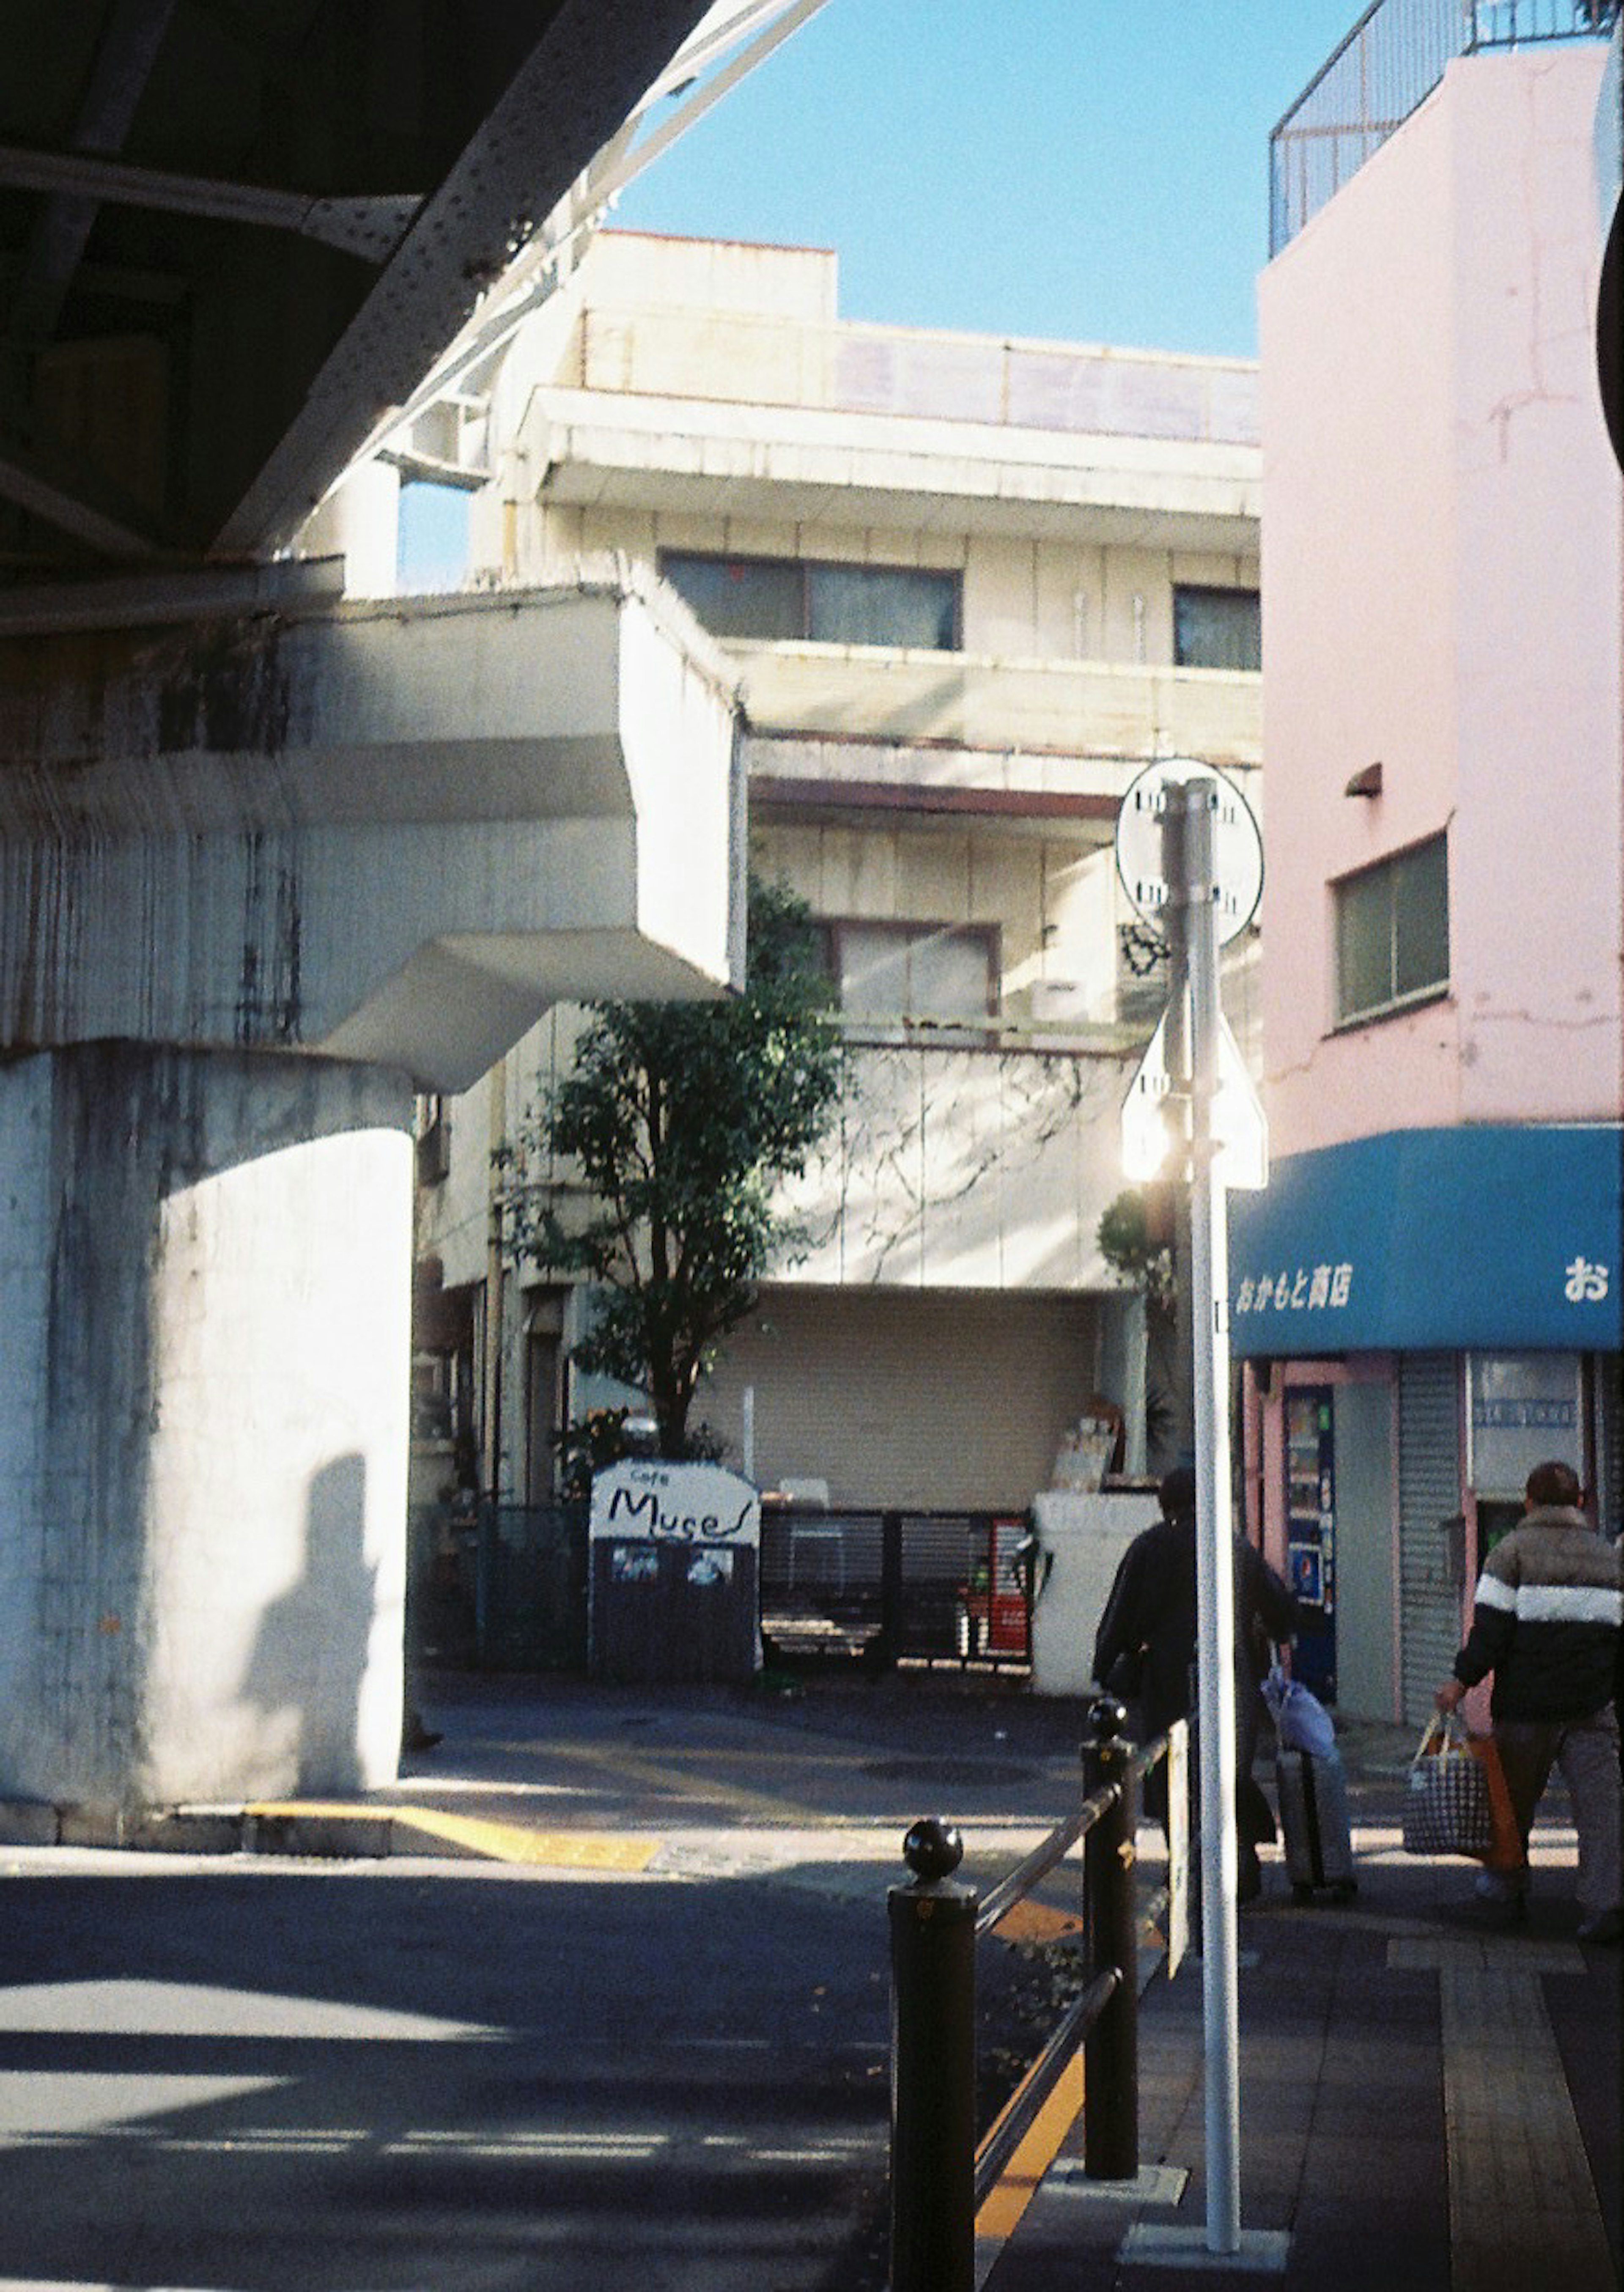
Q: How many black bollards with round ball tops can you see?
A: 2